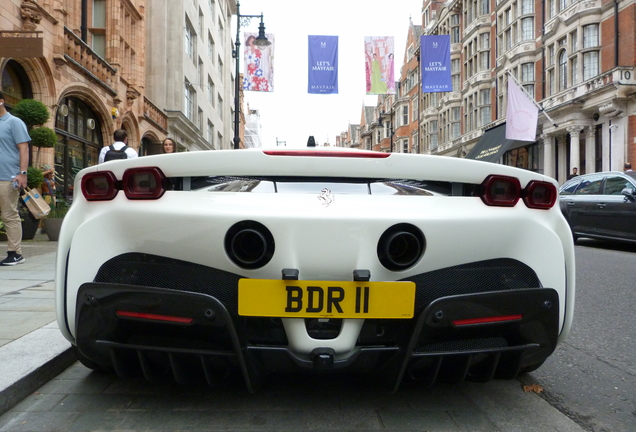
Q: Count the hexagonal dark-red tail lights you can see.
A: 4